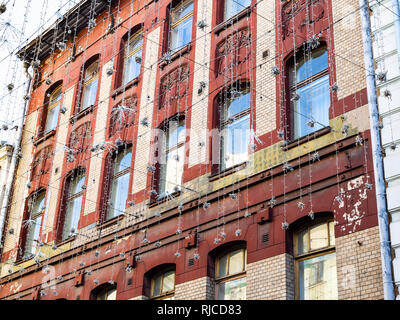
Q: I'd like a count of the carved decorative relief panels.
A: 6